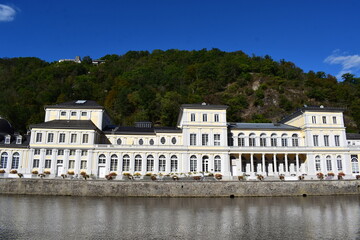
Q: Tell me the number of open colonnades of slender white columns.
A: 1